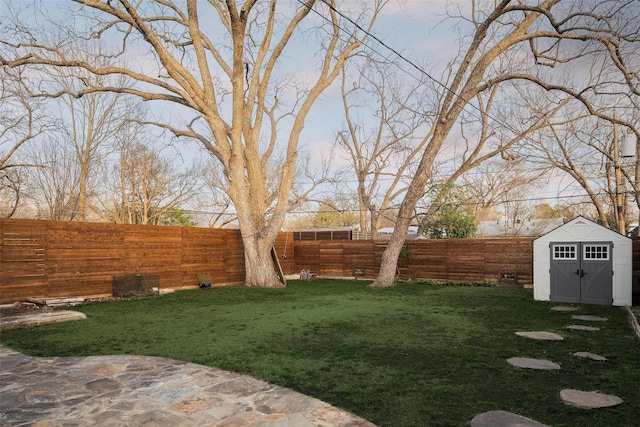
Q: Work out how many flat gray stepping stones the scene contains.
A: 8